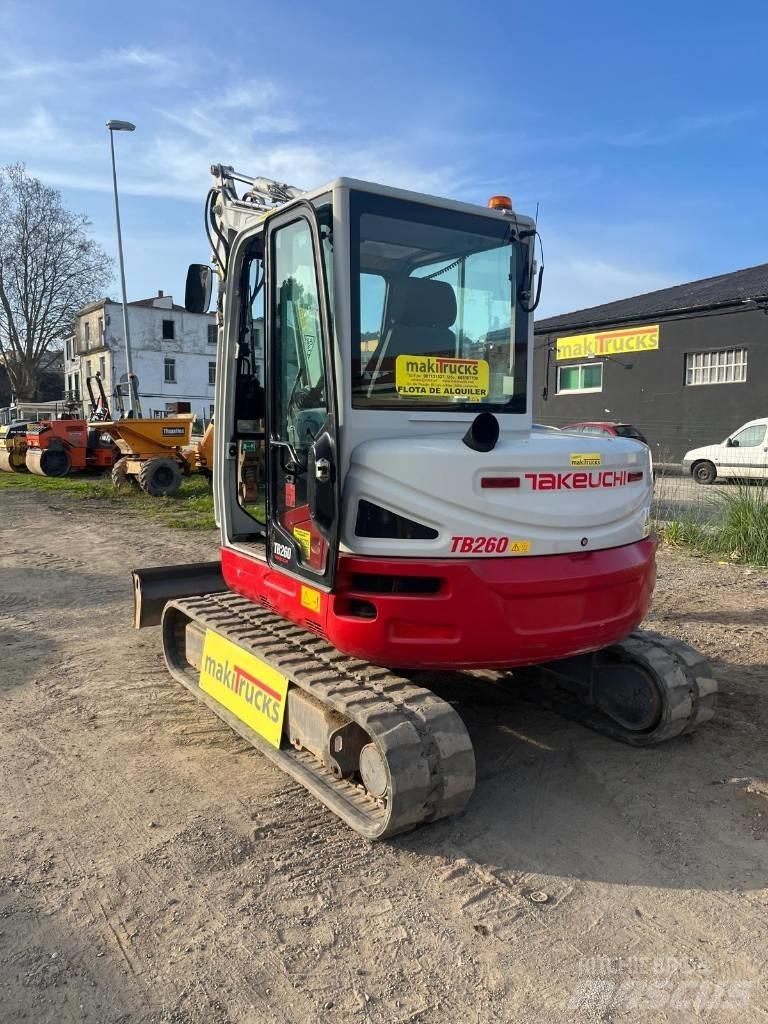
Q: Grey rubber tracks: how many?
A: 2